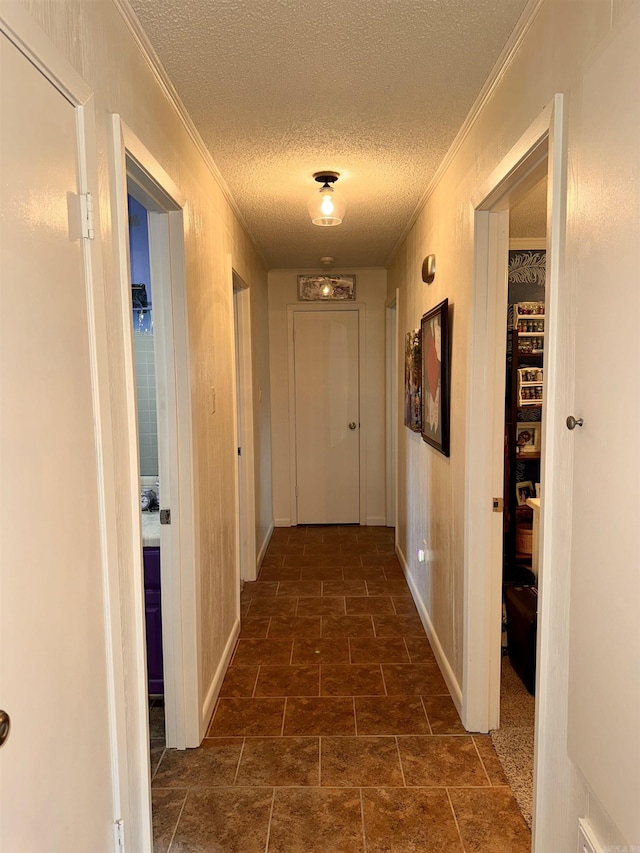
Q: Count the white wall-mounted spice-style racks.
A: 2